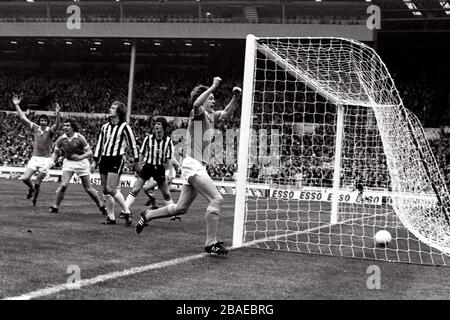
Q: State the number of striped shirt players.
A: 2